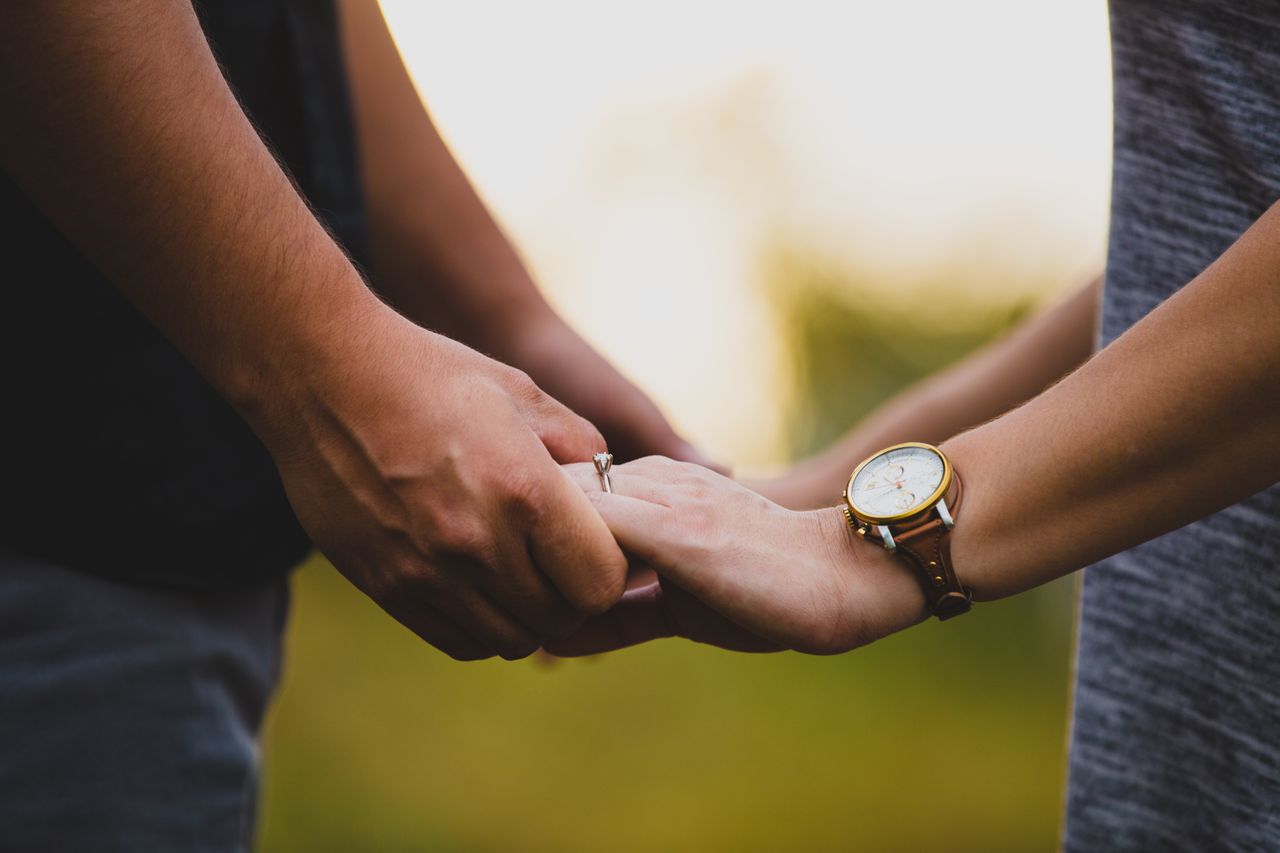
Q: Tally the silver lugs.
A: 2